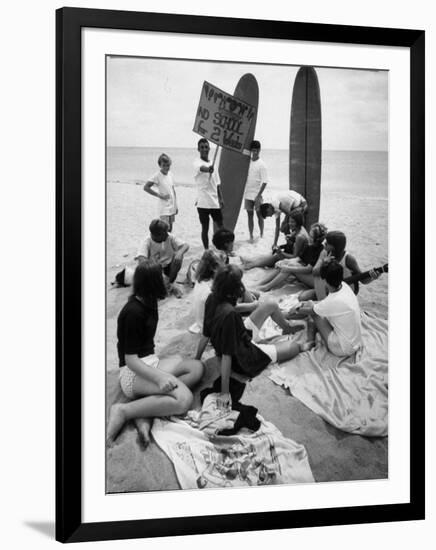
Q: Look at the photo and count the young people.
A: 13